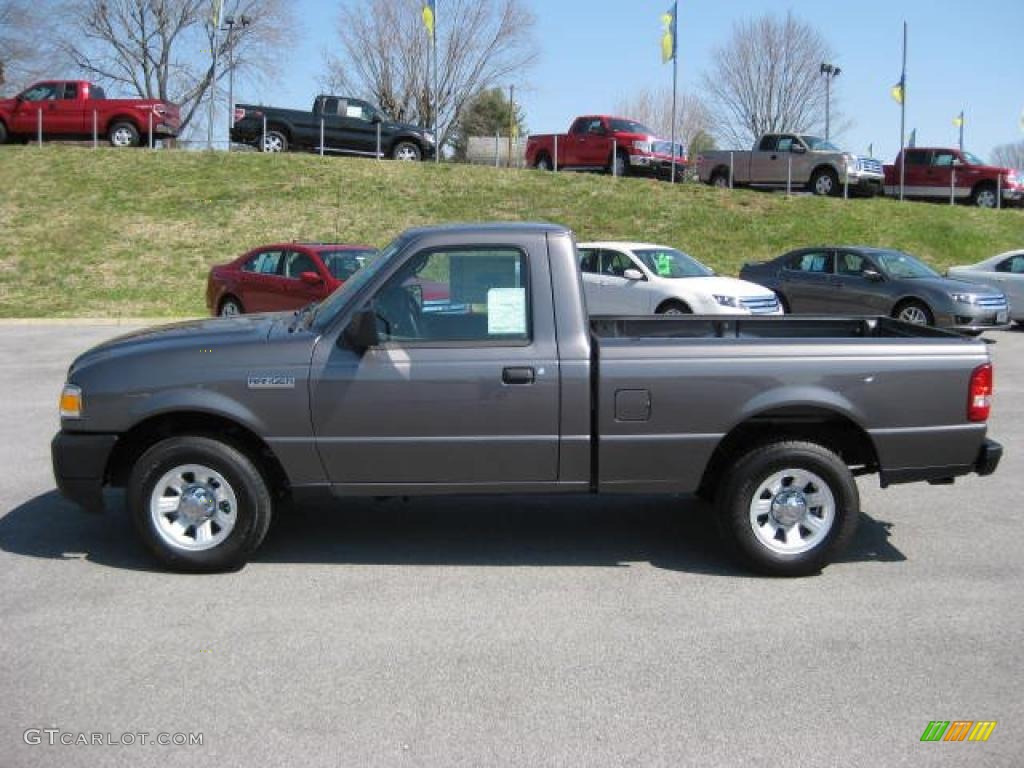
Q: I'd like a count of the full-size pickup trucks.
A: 5